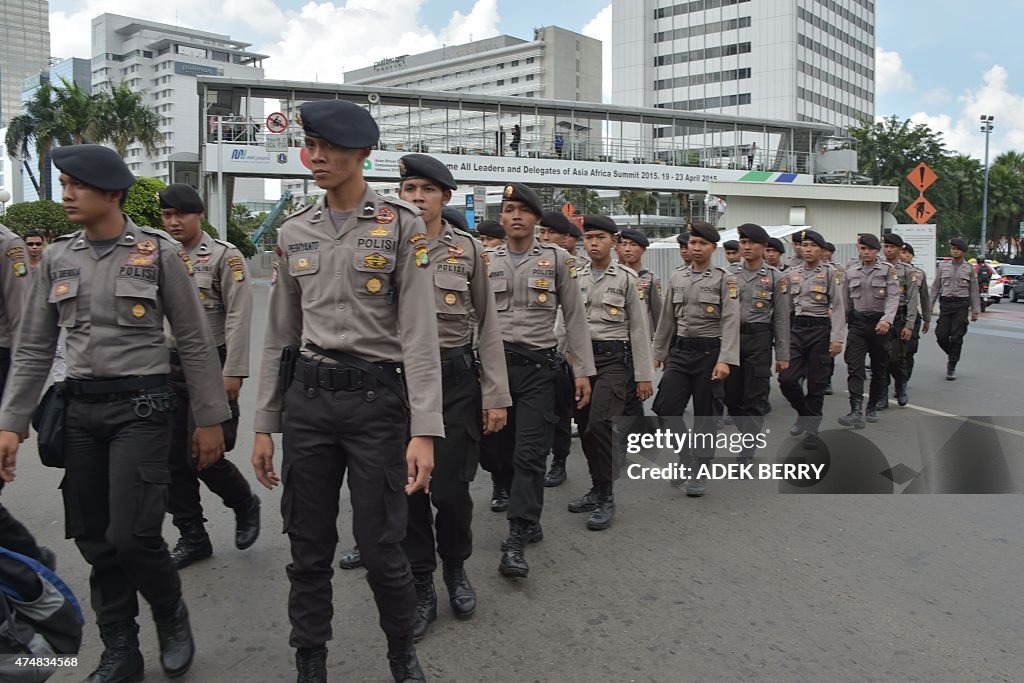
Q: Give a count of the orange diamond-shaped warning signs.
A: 3